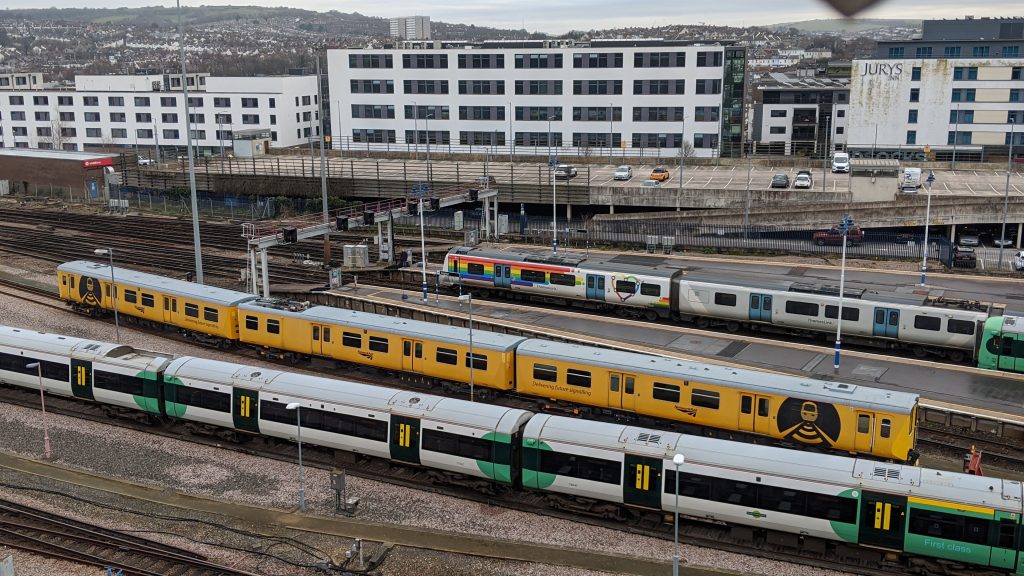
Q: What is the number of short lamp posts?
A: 5